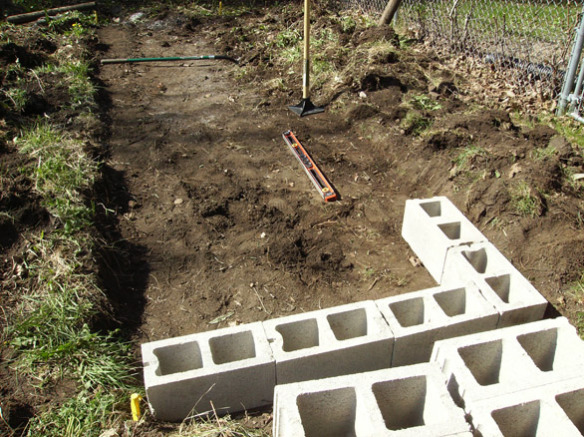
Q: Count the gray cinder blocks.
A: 8